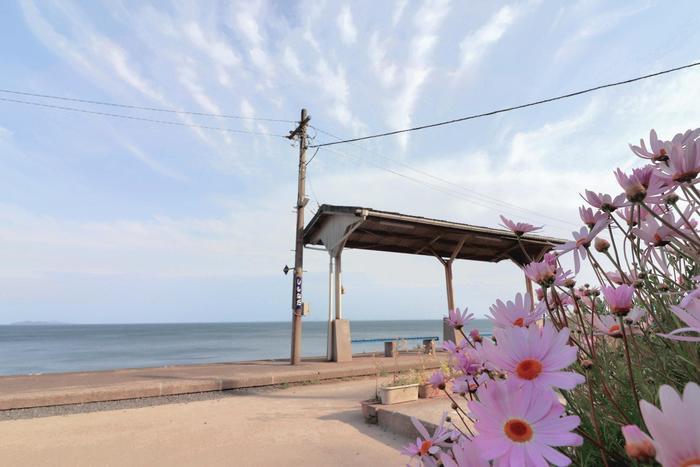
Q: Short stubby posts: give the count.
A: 2